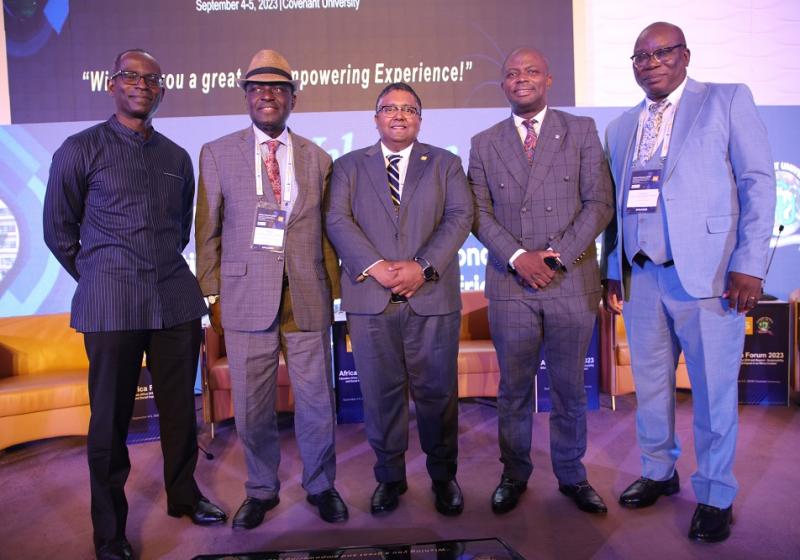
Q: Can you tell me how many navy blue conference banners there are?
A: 4